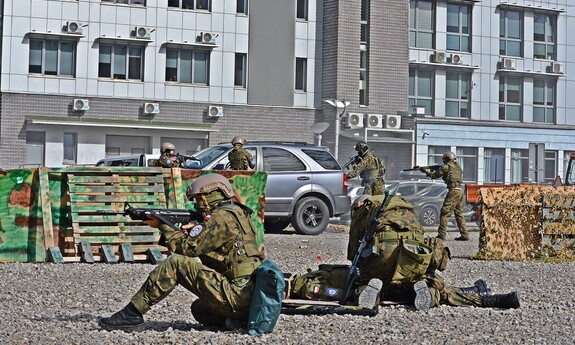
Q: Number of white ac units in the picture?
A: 13